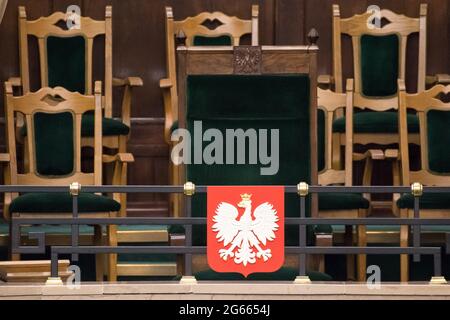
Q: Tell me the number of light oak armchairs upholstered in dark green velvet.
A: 6